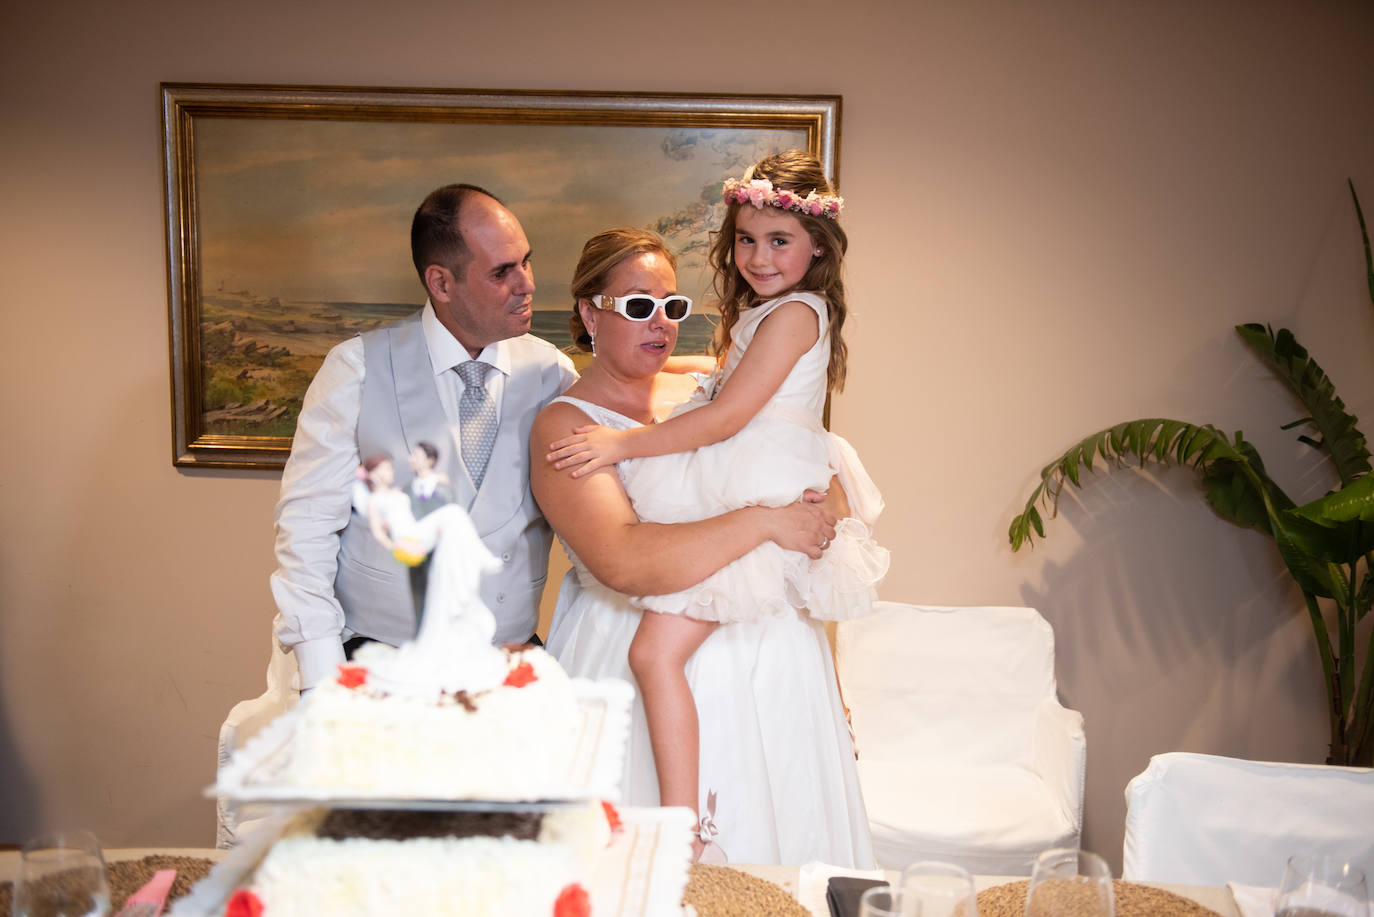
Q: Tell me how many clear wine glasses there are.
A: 5